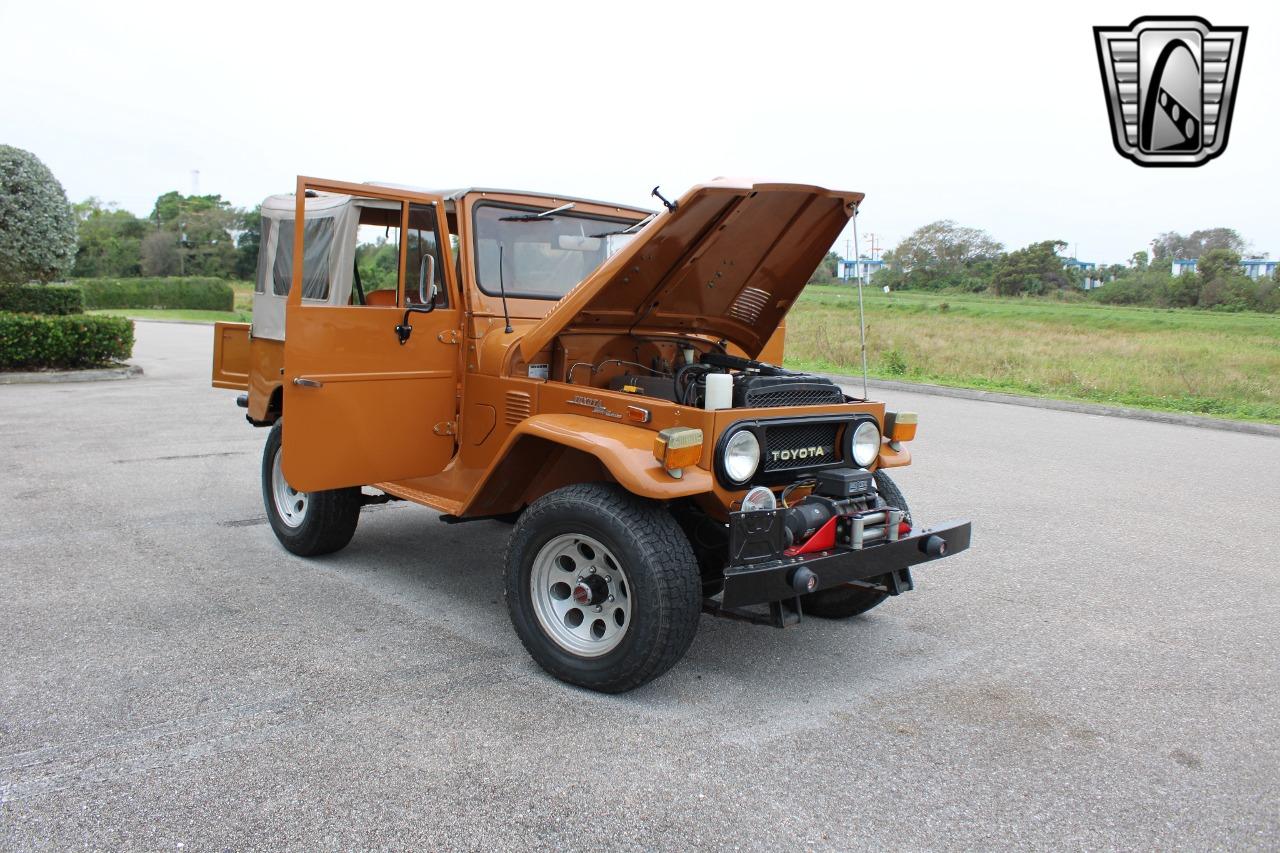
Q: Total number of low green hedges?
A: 3